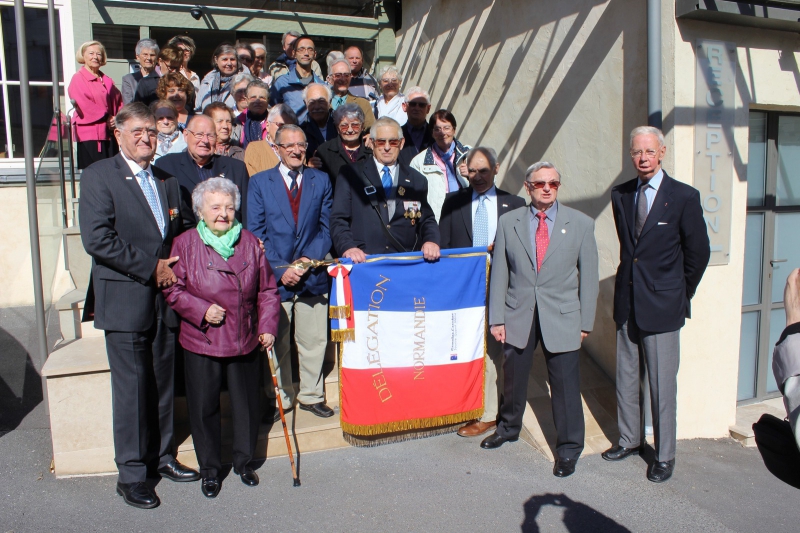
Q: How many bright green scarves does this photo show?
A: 1